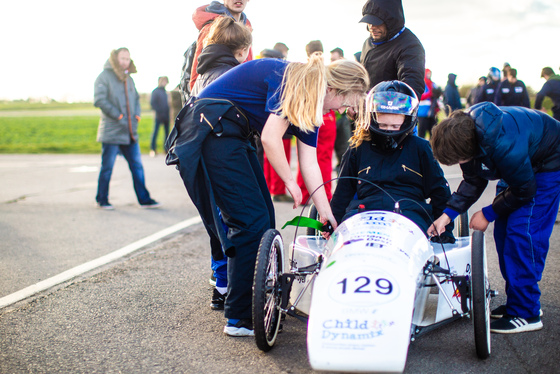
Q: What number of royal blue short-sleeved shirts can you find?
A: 1